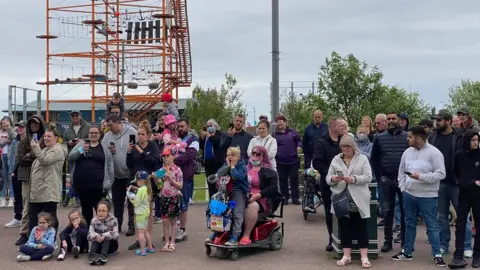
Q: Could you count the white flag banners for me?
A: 0